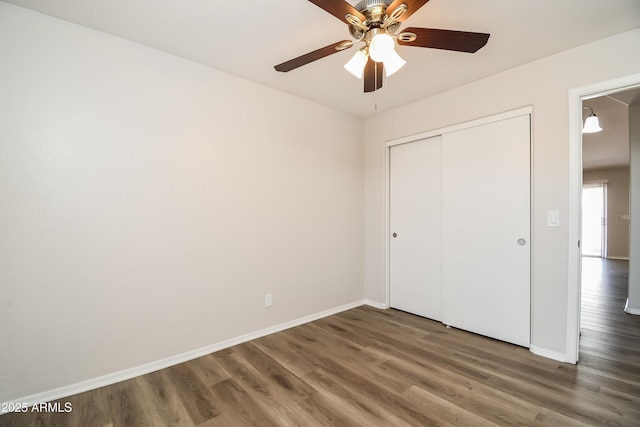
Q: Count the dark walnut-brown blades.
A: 5